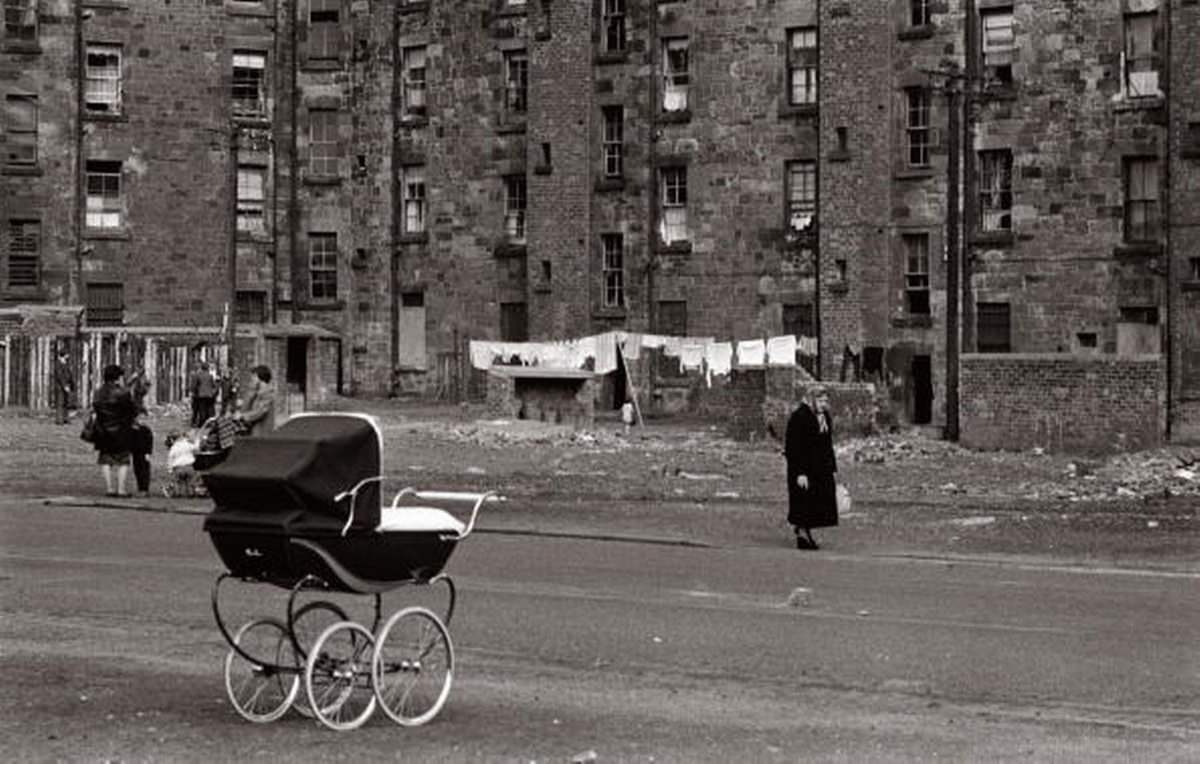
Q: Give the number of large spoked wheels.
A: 4